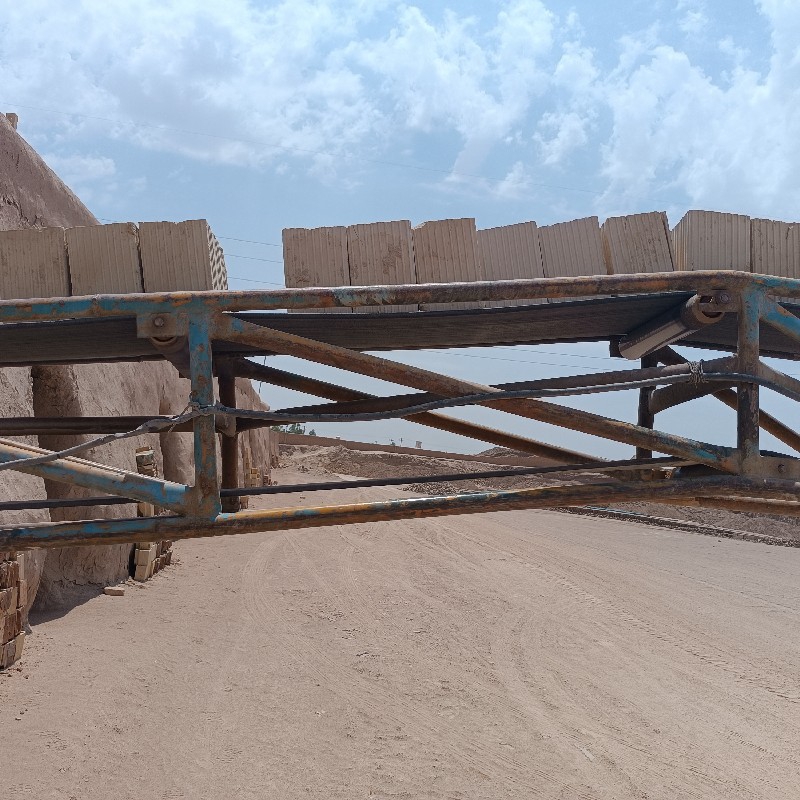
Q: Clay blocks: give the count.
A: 11